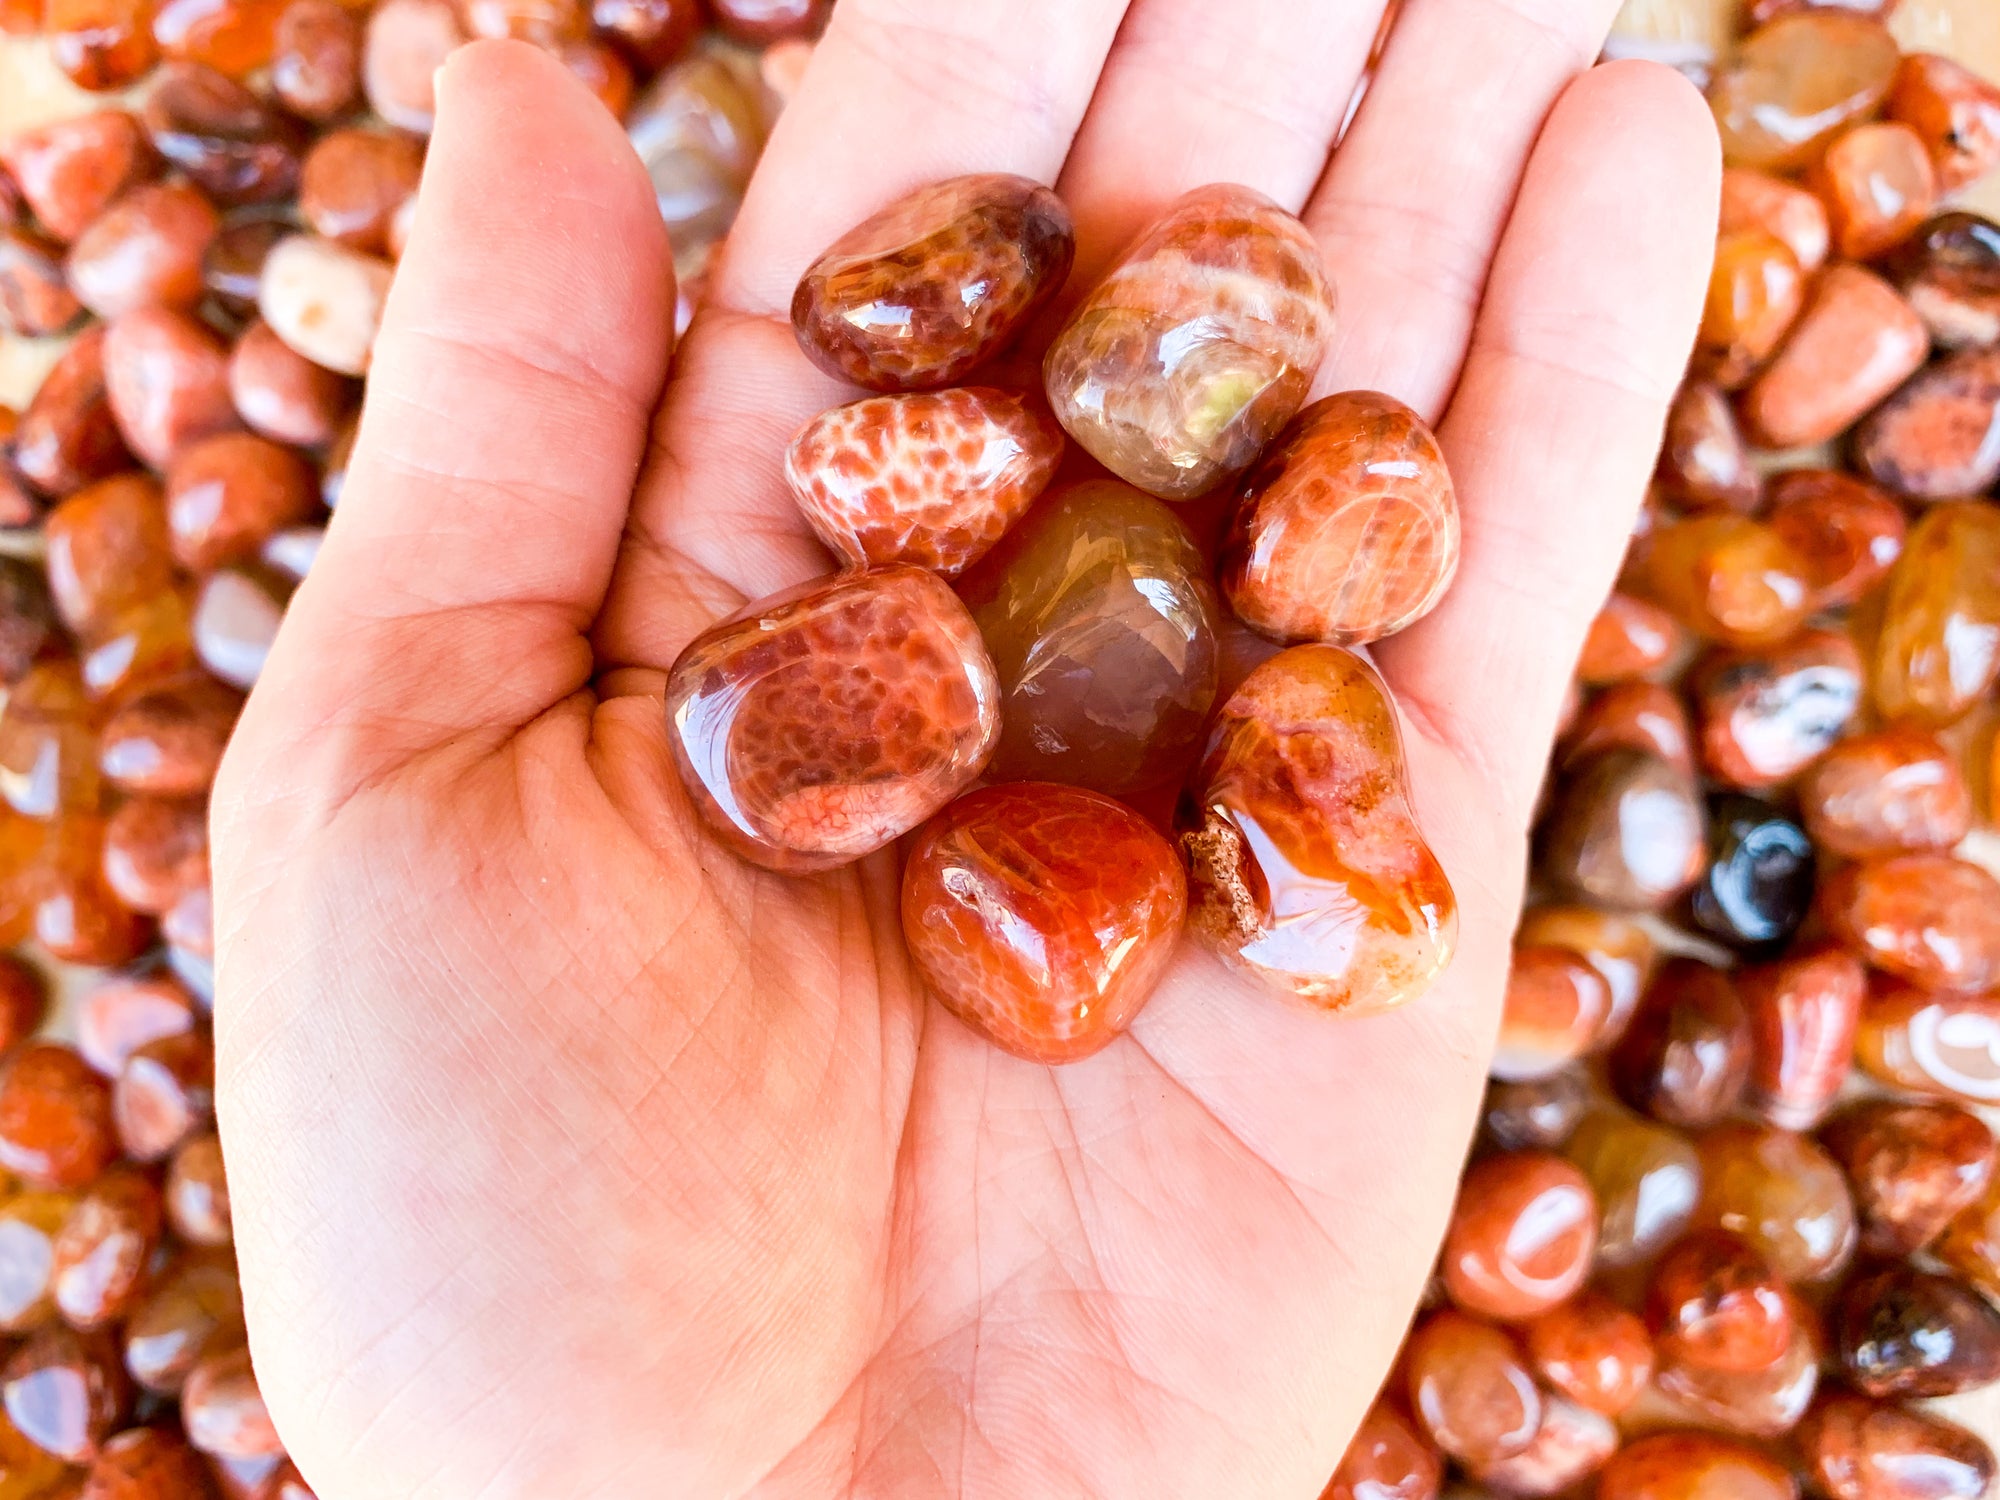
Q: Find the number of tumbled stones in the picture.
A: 8